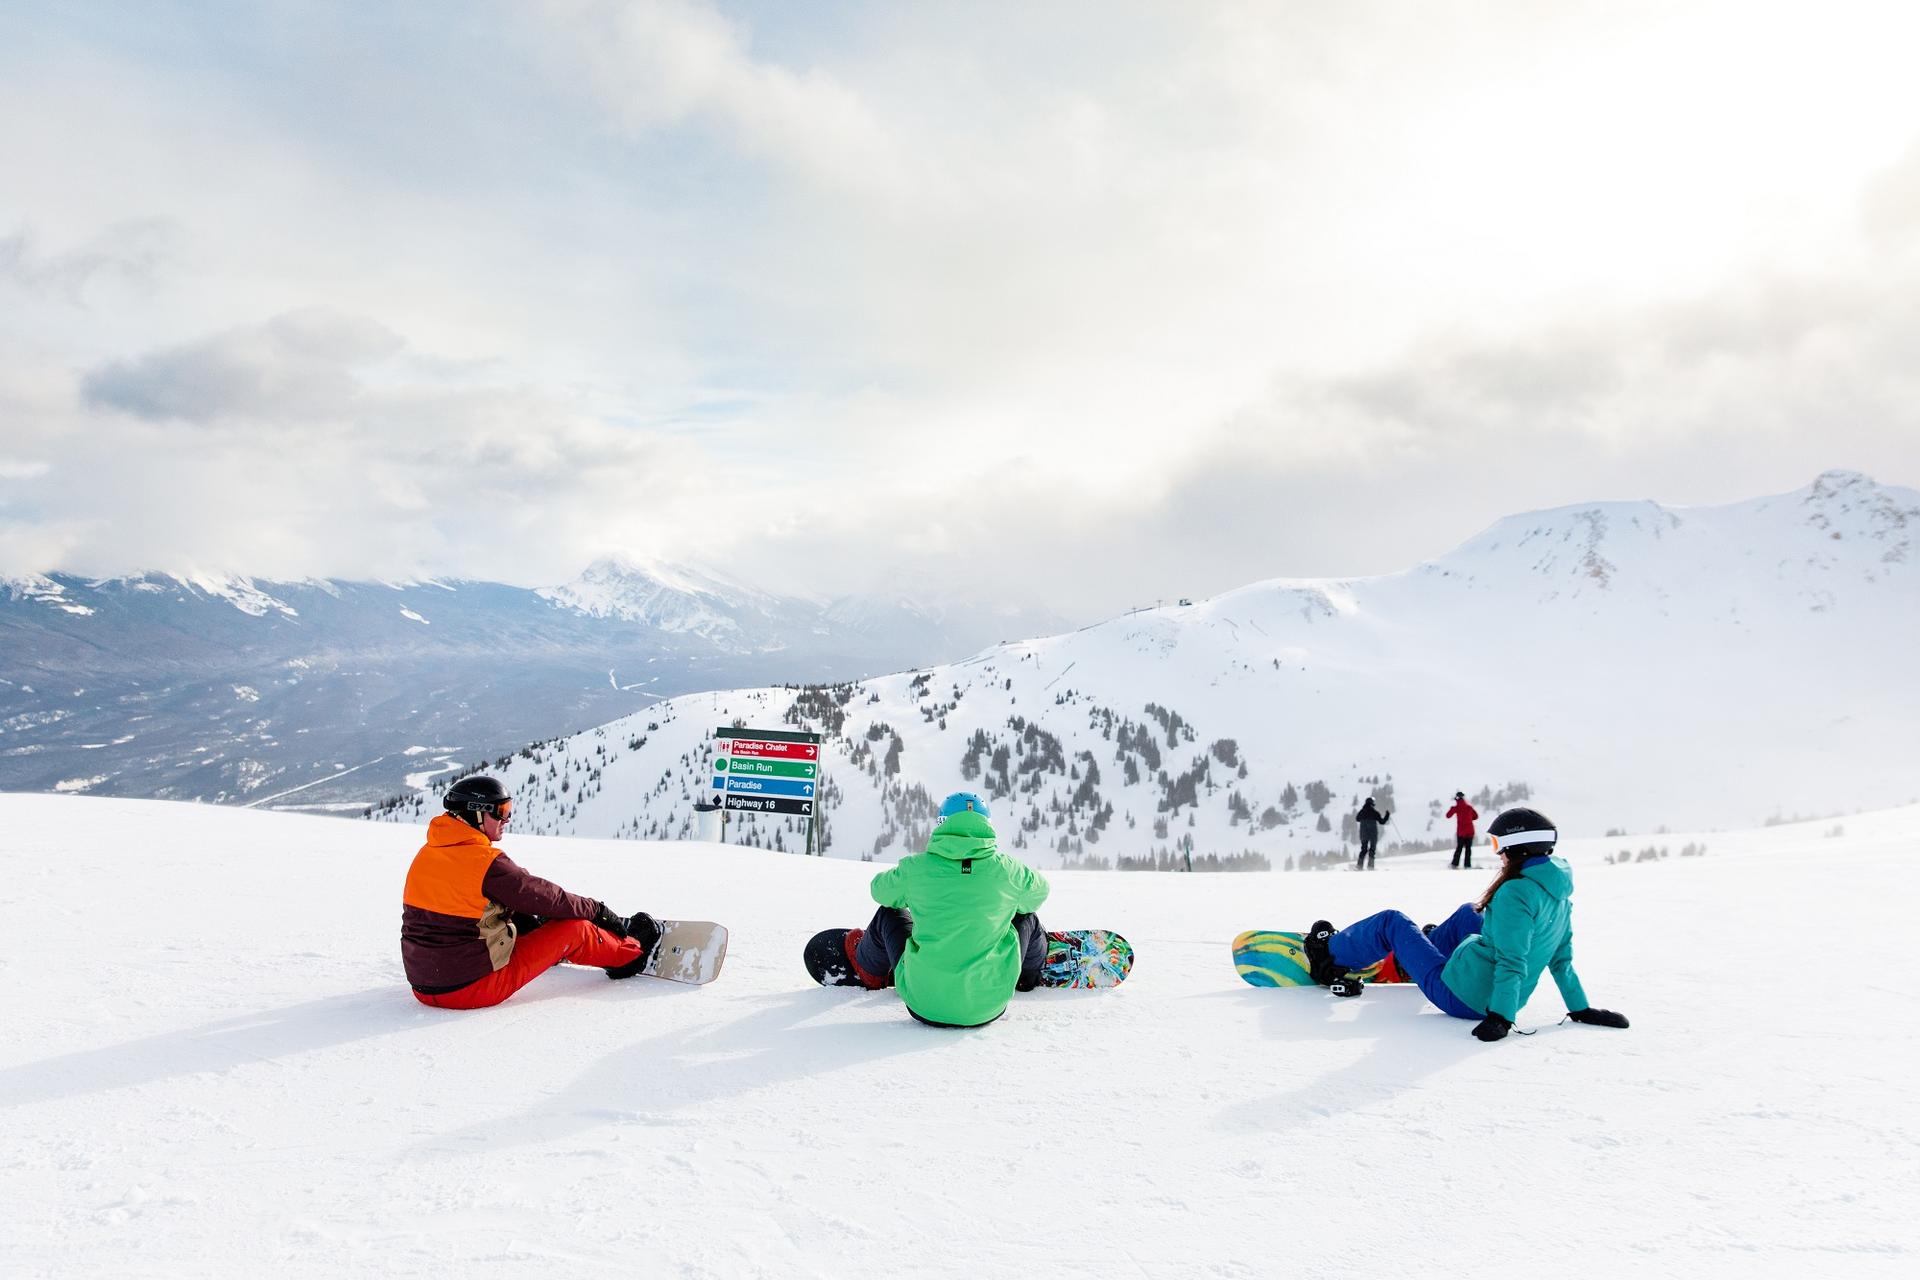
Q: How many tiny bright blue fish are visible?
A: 0